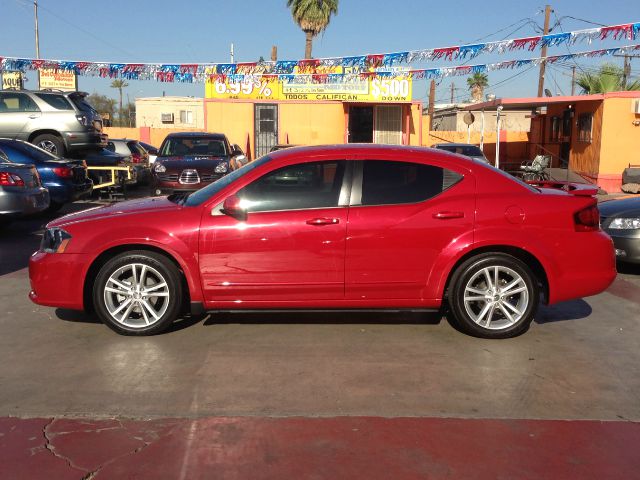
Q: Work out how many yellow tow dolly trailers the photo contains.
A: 1